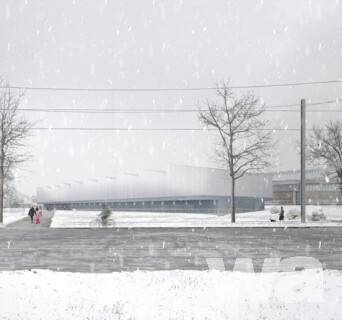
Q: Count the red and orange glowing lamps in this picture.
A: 0